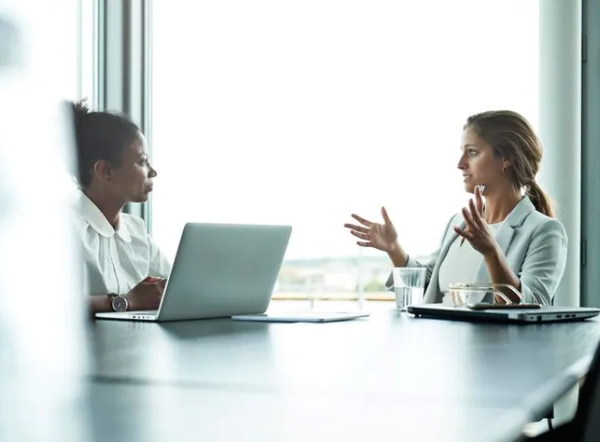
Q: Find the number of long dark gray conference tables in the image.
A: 1